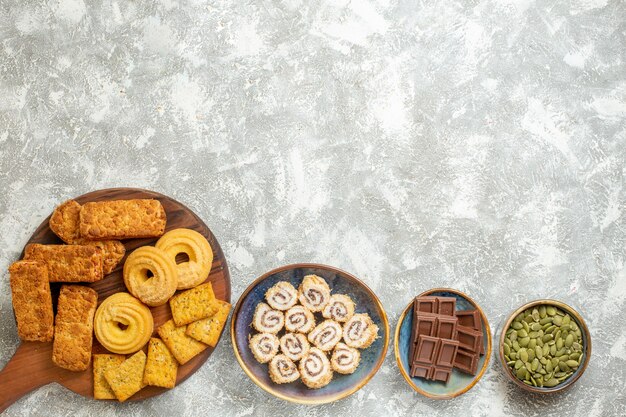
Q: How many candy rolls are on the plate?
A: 12